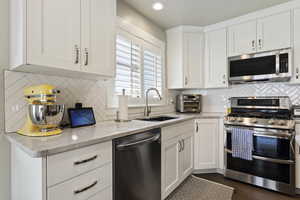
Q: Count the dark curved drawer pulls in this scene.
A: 2